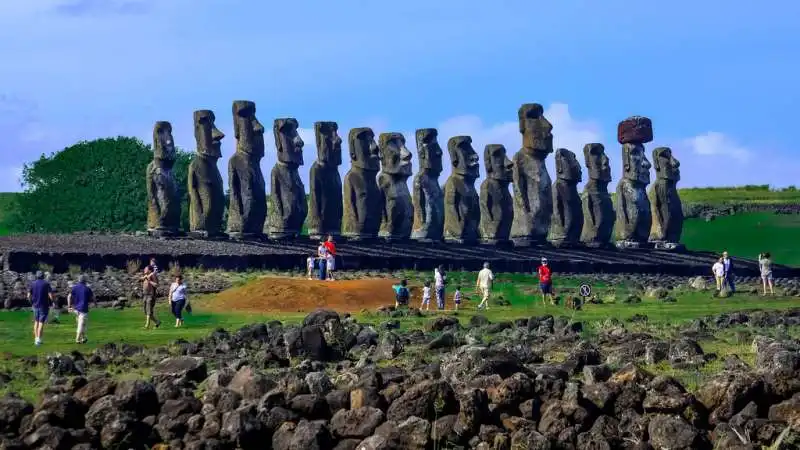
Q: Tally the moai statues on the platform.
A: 15